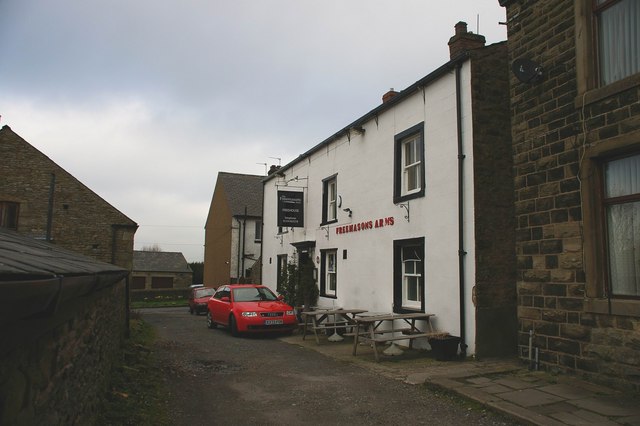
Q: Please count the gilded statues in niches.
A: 0